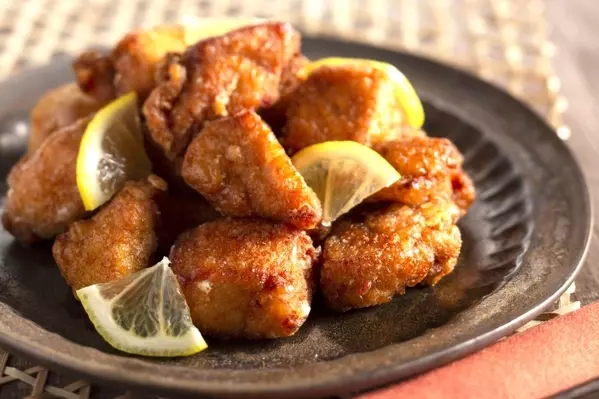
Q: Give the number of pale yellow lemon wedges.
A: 5